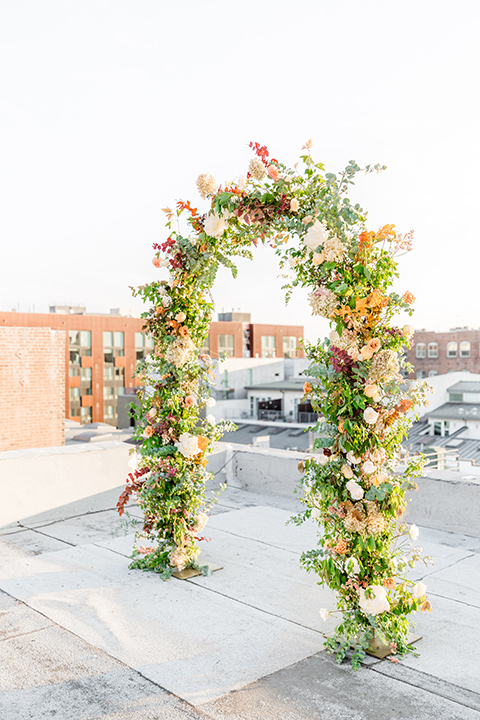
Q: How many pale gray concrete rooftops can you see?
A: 1